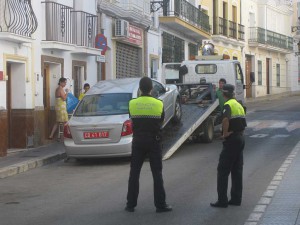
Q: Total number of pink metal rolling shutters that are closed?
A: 0